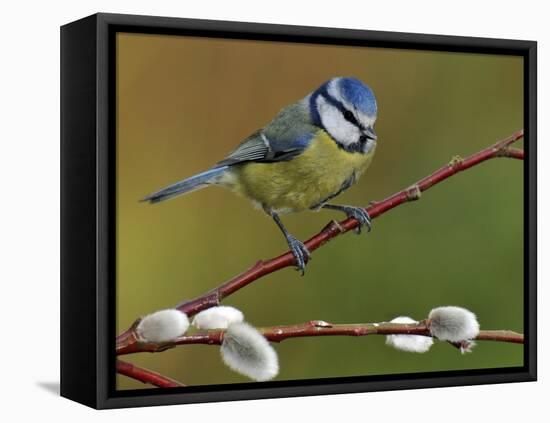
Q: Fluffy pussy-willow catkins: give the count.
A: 5